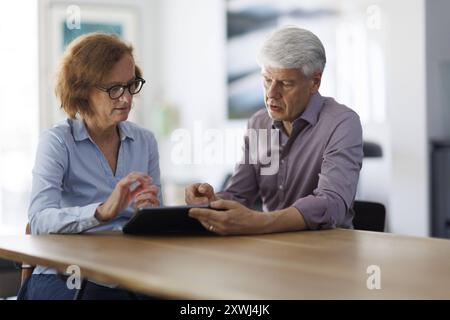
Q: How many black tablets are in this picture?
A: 1